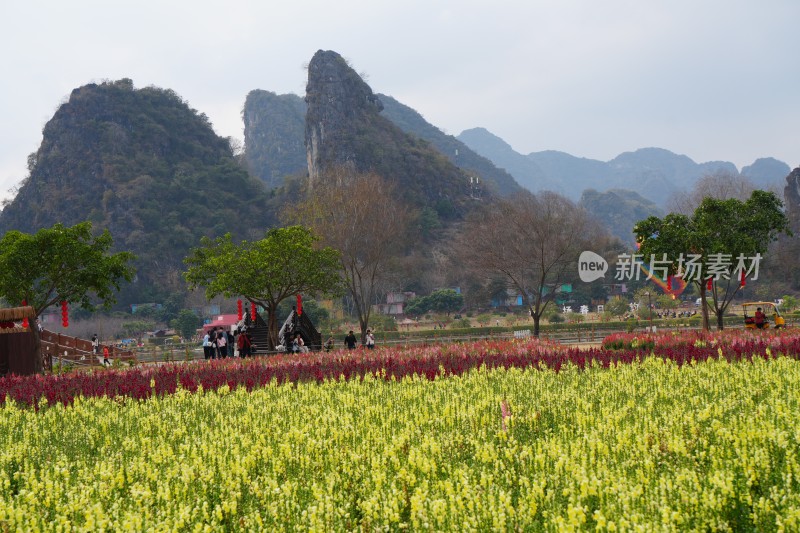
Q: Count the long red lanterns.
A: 8